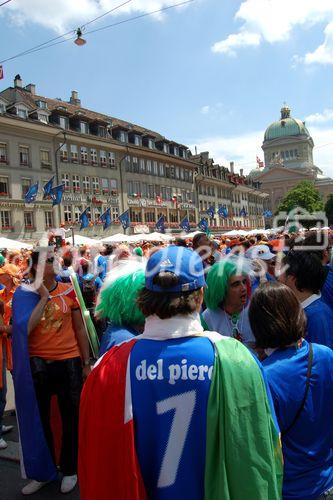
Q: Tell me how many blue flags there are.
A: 13